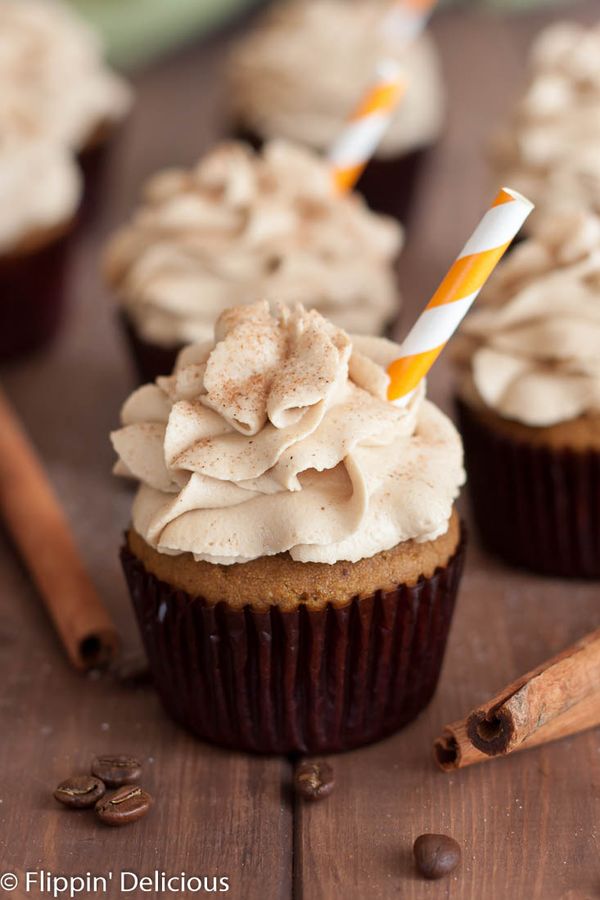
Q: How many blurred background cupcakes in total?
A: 6